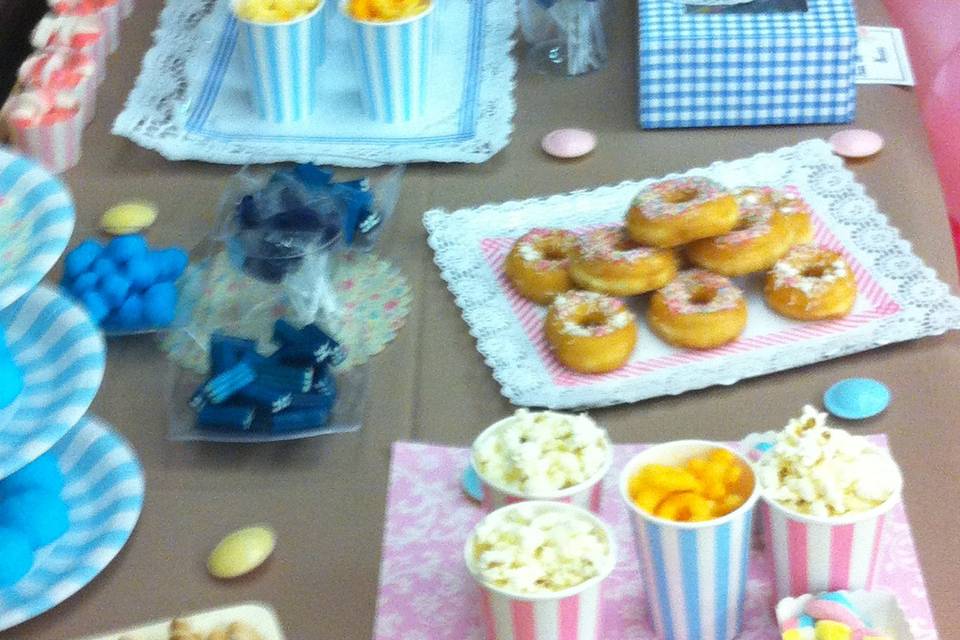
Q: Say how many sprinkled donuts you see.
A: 8